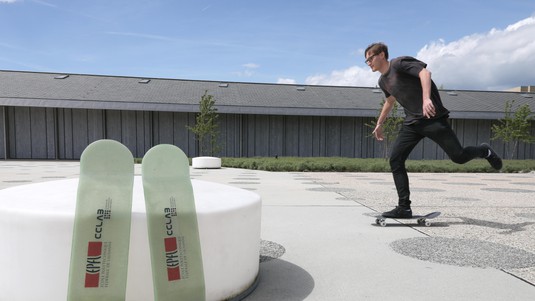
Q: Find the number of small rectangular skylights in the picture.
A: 7